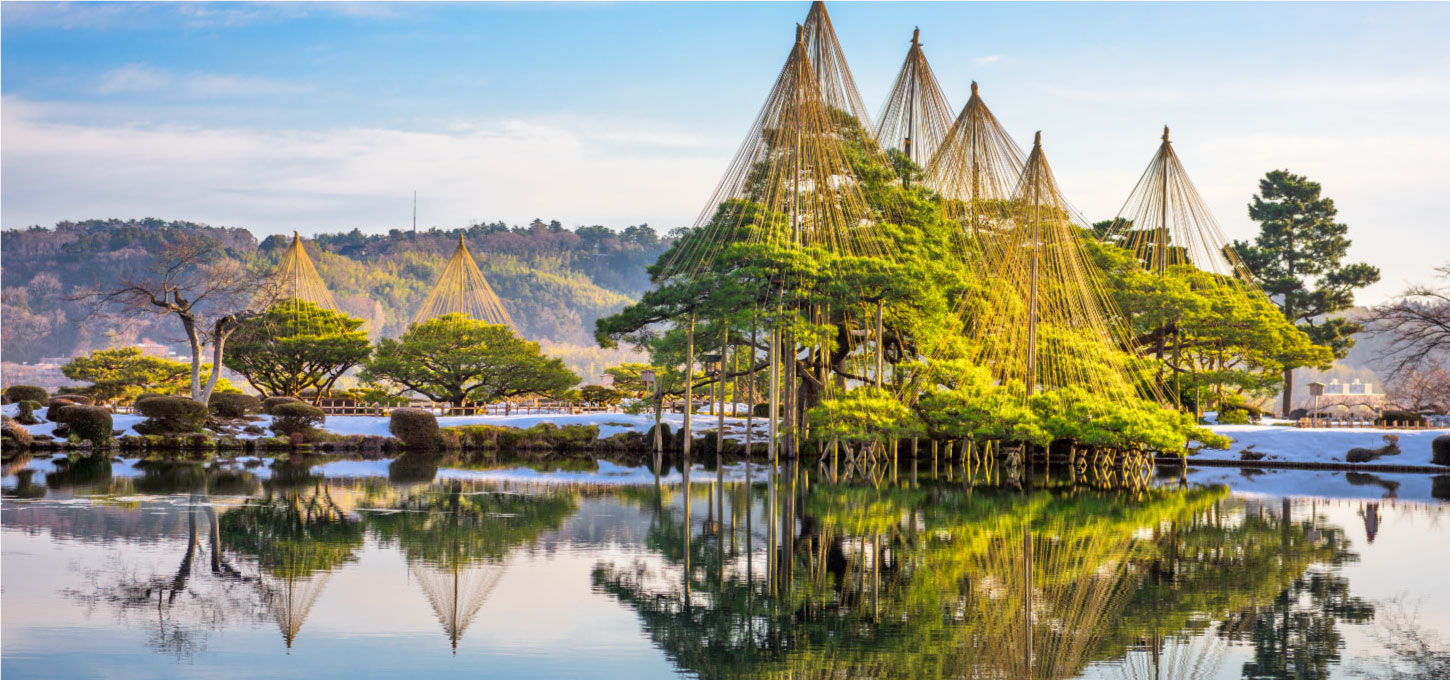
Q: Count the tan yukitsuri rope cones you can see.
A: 8